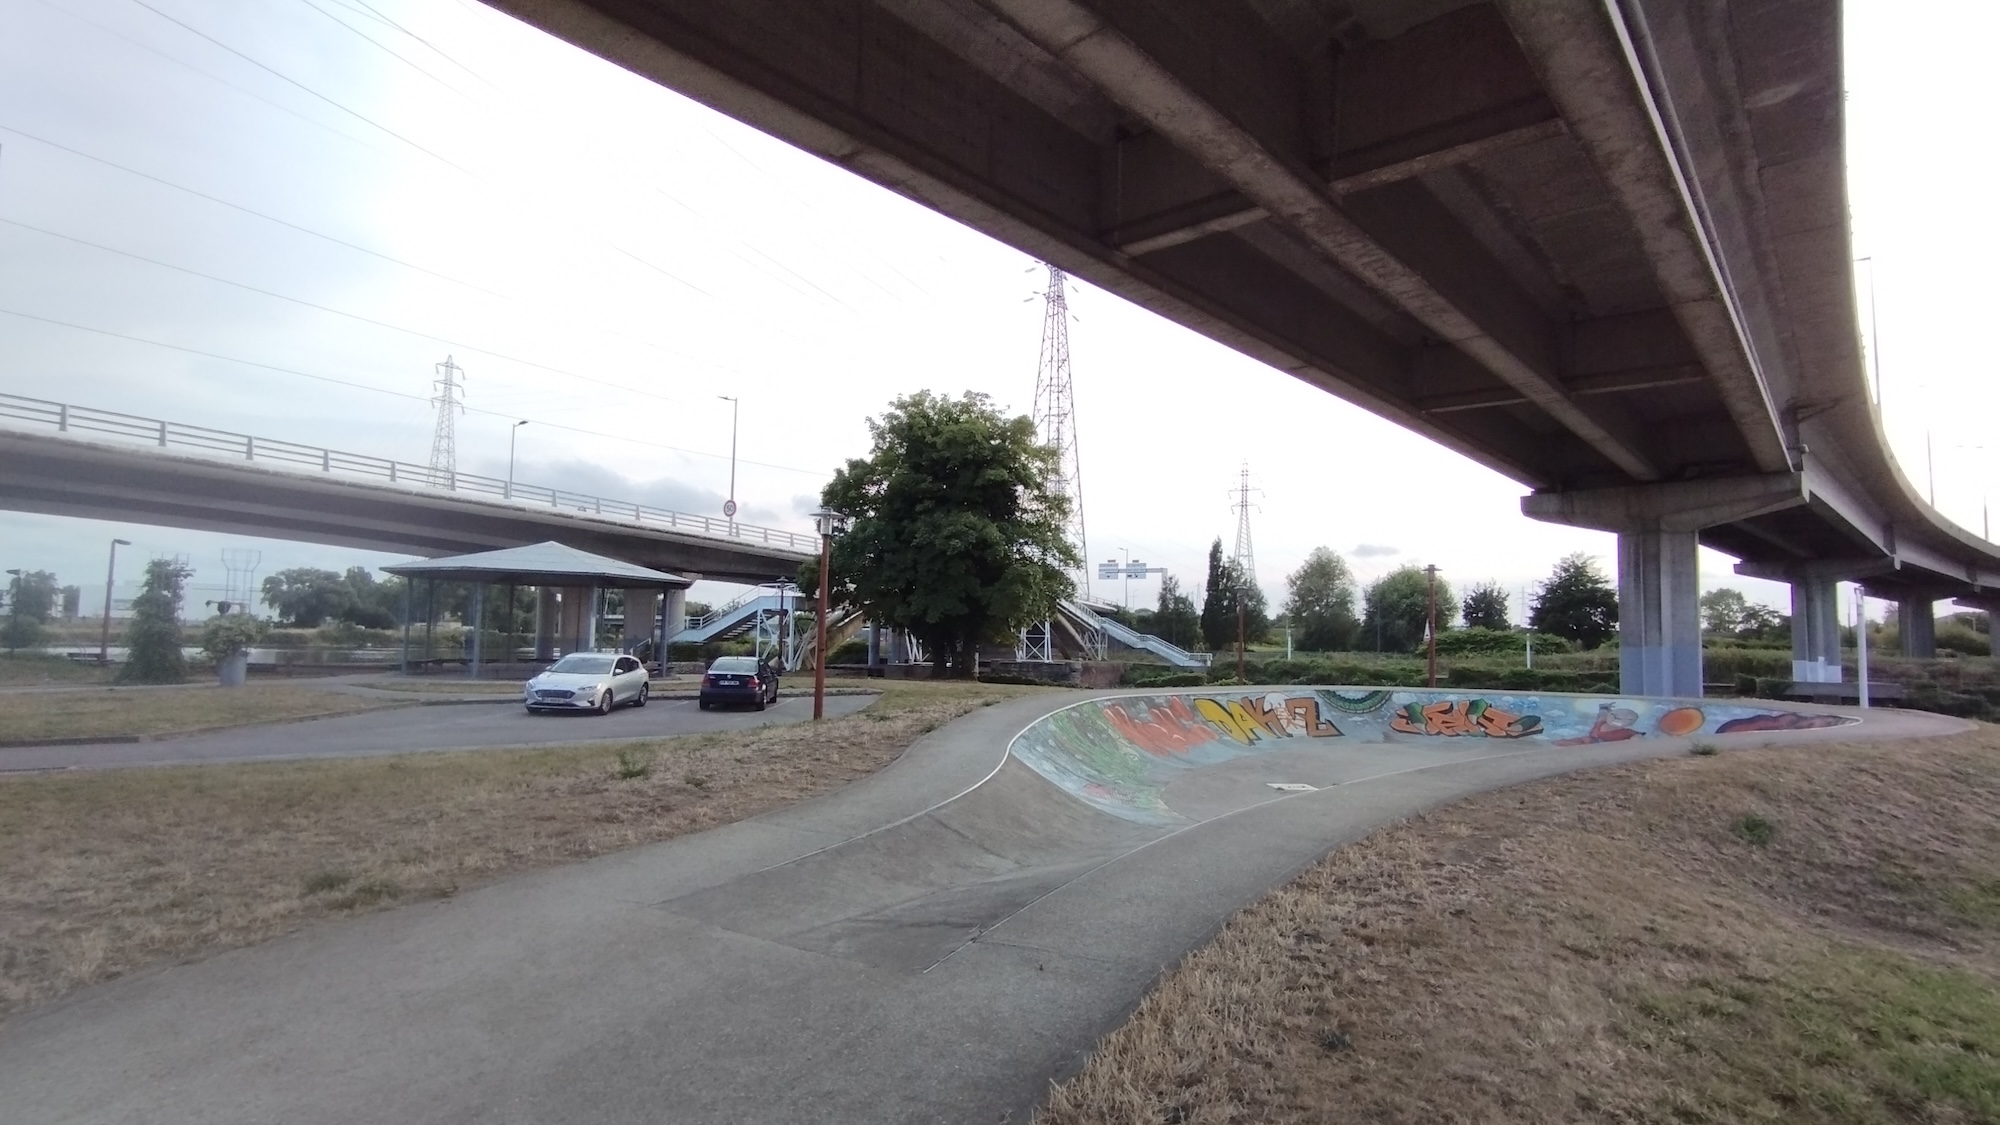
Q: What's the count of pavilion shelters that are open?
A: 1